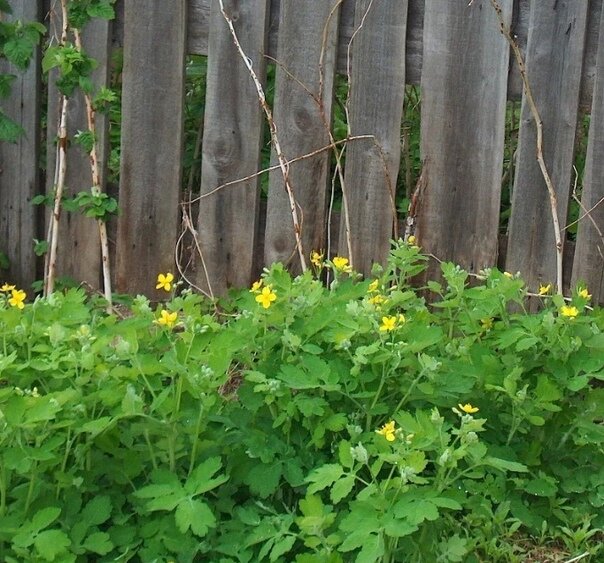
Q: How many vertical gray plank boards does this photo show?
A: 9